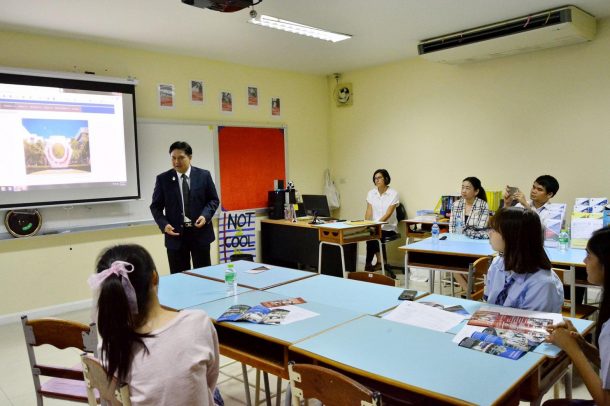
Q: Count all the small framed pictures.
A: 5